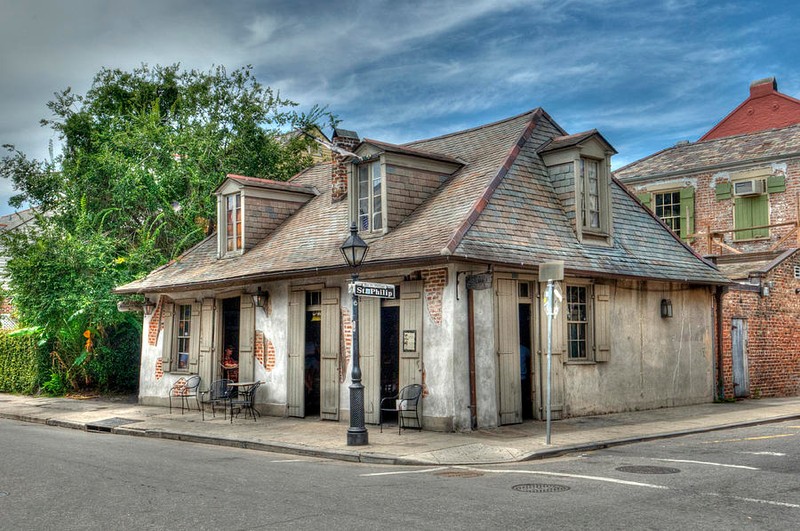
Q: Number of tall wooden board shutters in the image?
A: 8